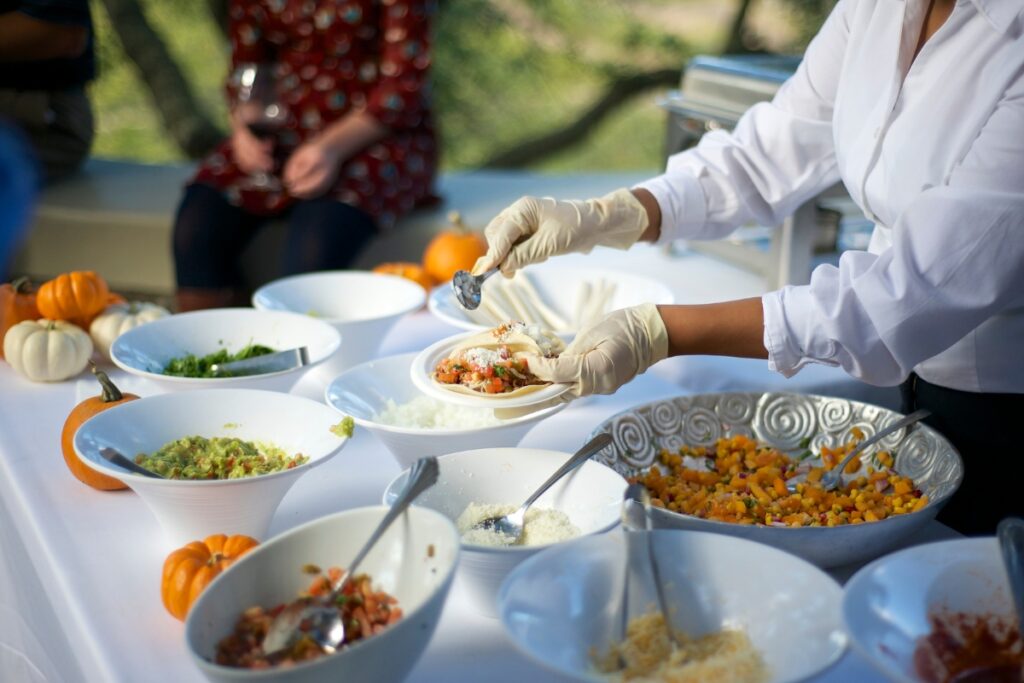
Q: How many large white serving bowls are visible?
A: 9